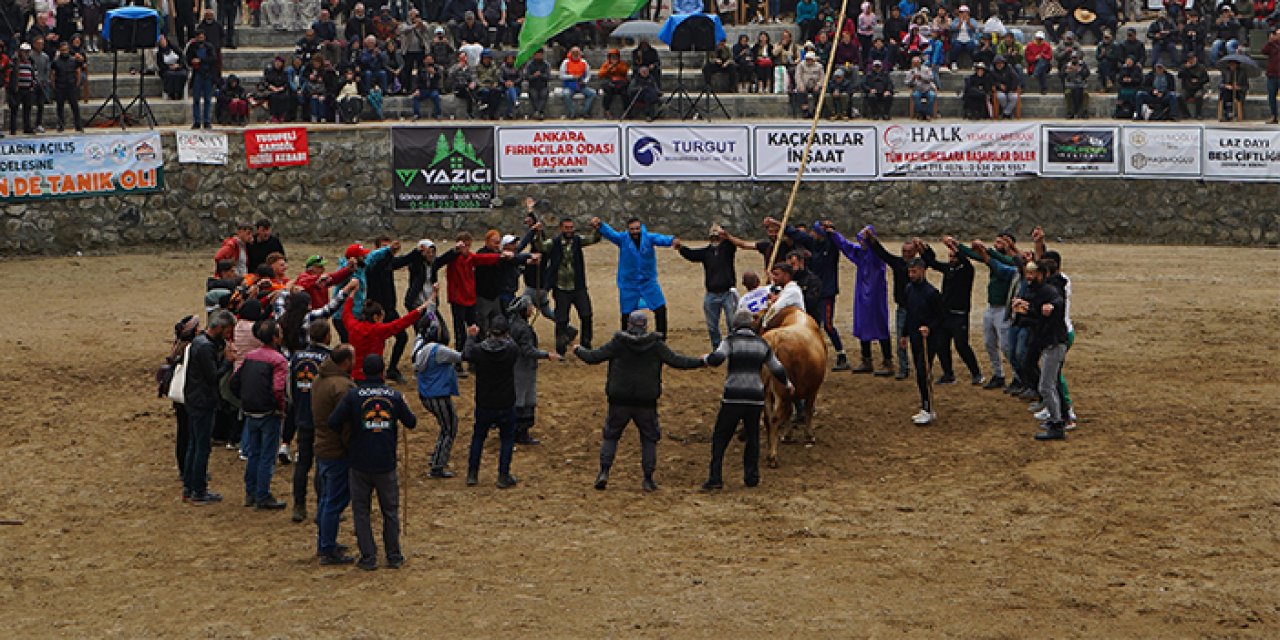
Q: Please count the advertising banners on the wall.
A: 11